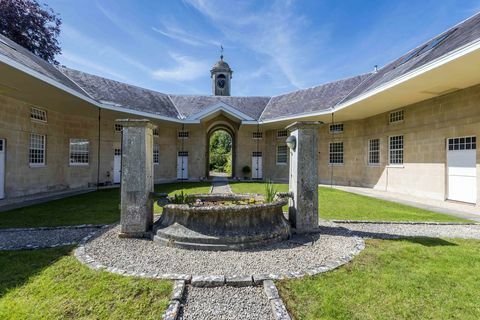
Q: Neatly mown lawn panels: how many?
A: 4